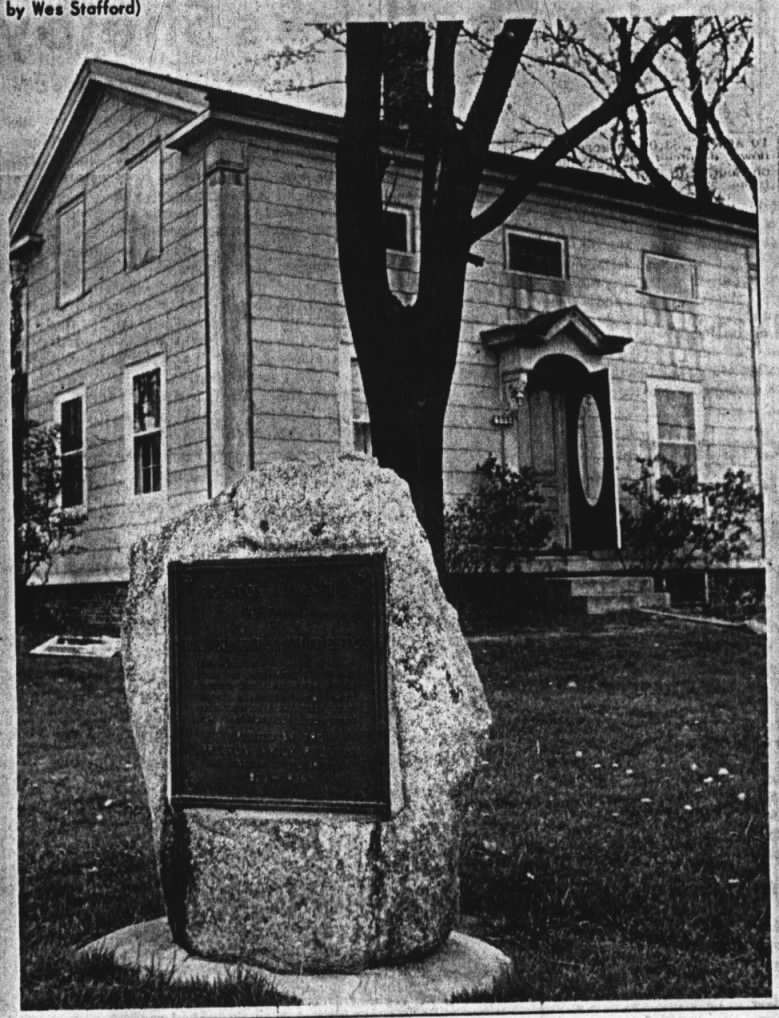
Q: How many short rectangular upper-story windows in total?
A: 3